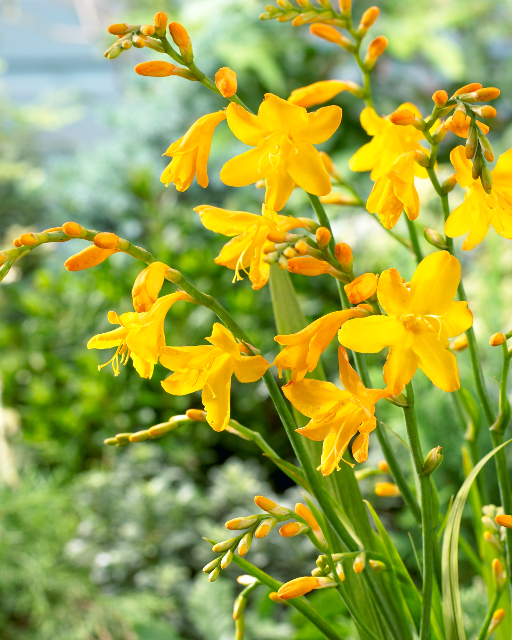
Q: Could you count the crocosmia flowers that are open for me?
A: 11